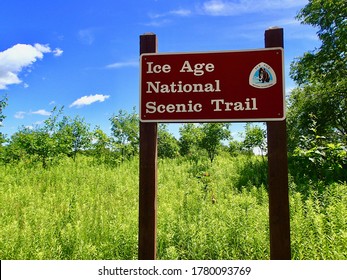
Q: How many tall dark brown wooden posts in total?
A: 2